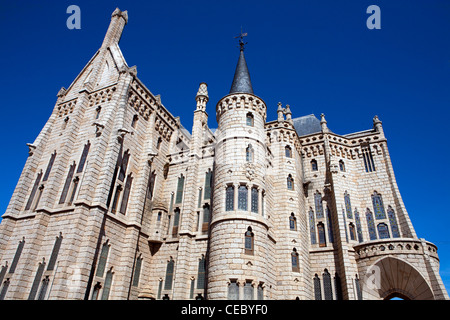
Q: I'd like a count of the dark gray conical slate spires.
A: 1